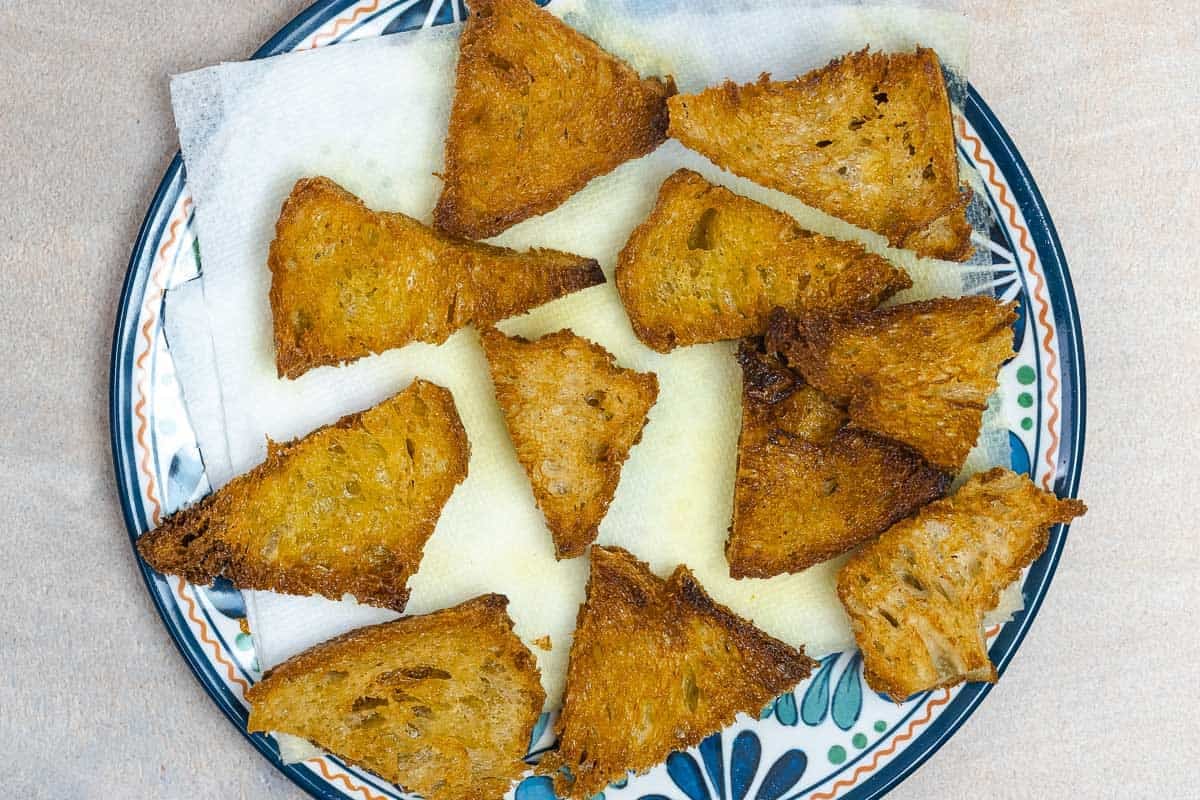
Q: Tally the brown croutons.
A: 11